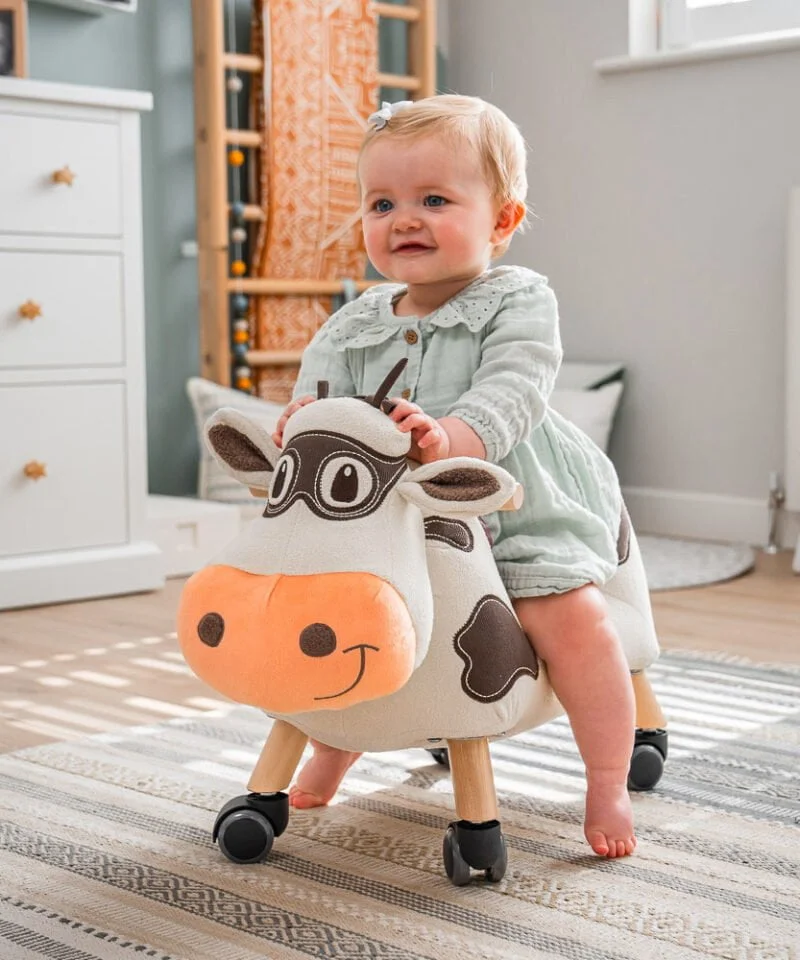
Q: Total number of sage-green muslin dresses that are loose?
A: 1